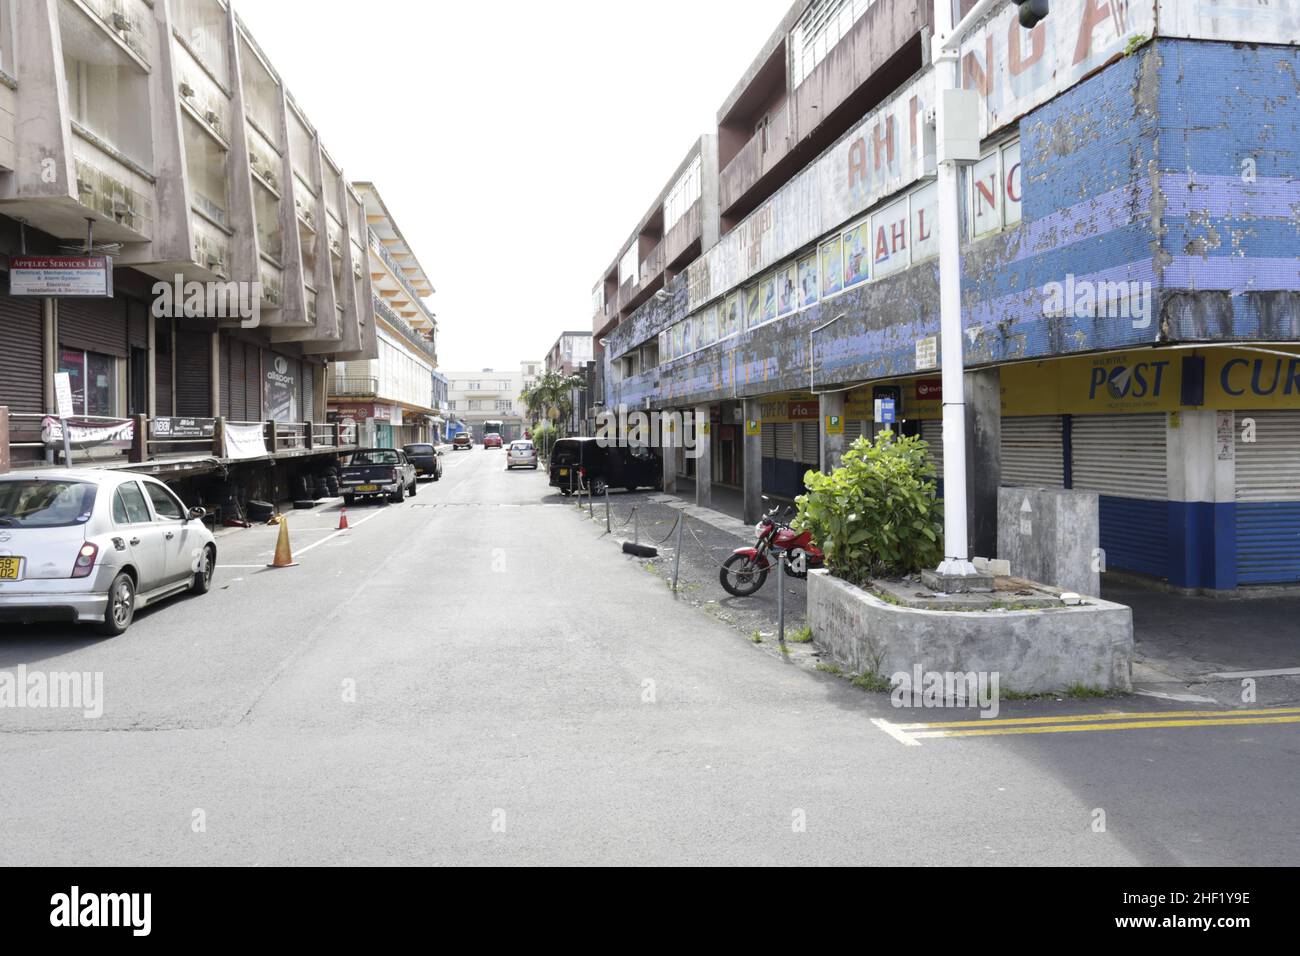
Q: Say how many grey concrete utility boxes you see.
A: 1